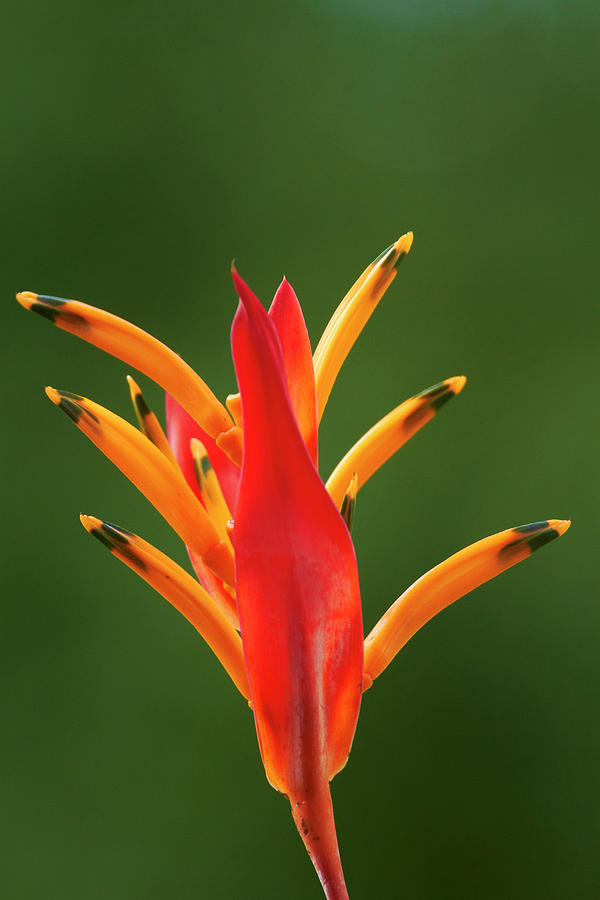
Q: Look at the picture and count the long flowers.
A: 6